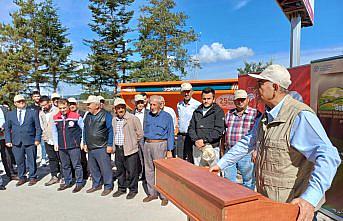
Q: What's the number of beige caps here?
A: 11